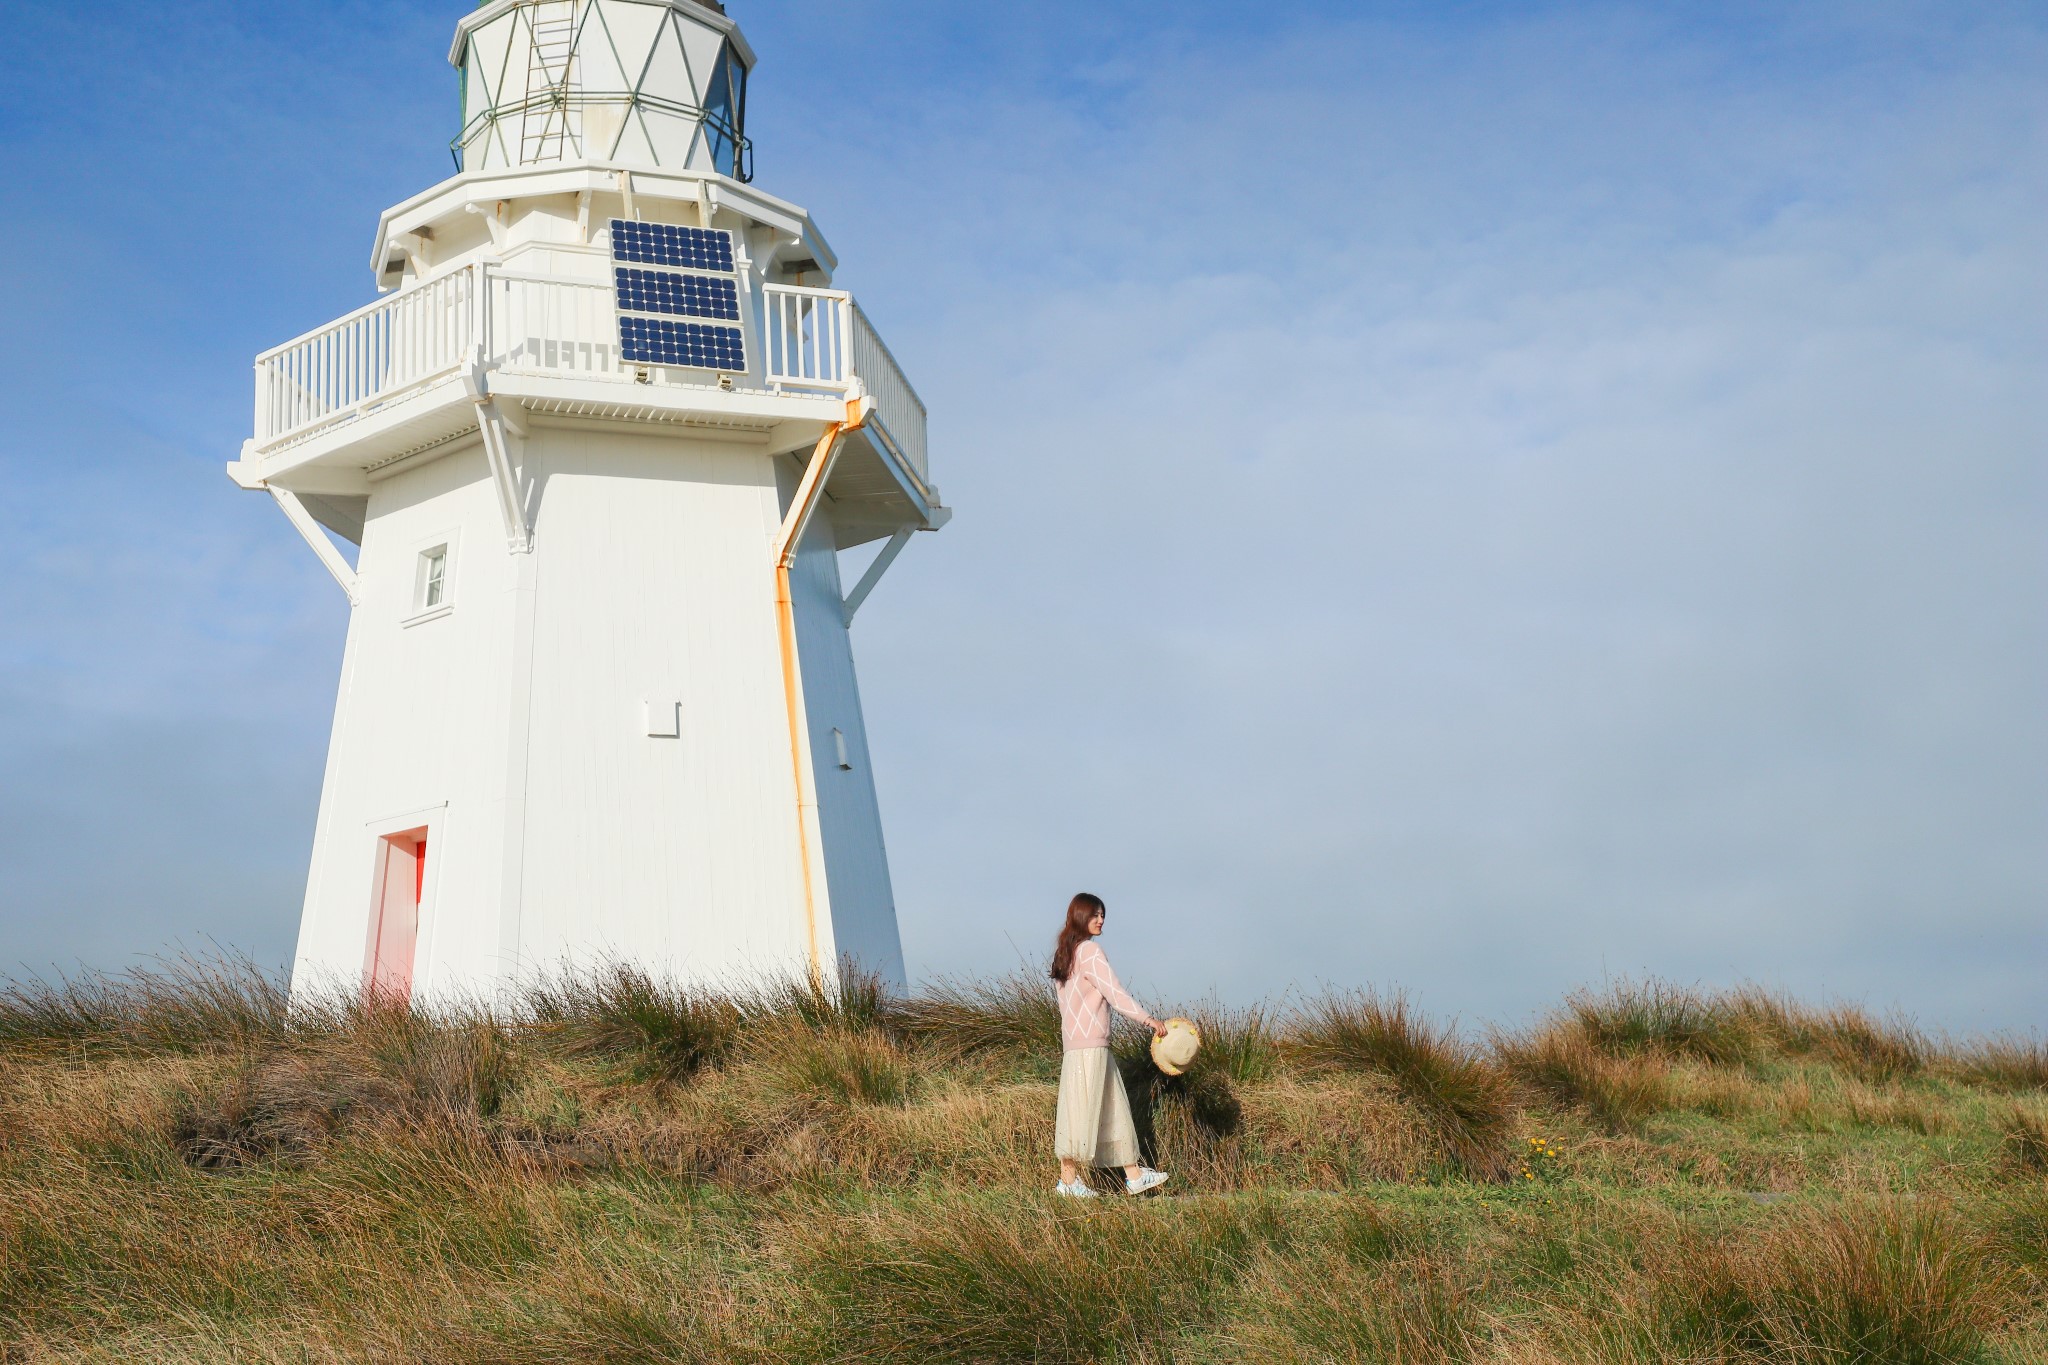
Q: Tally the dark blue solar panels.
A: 3